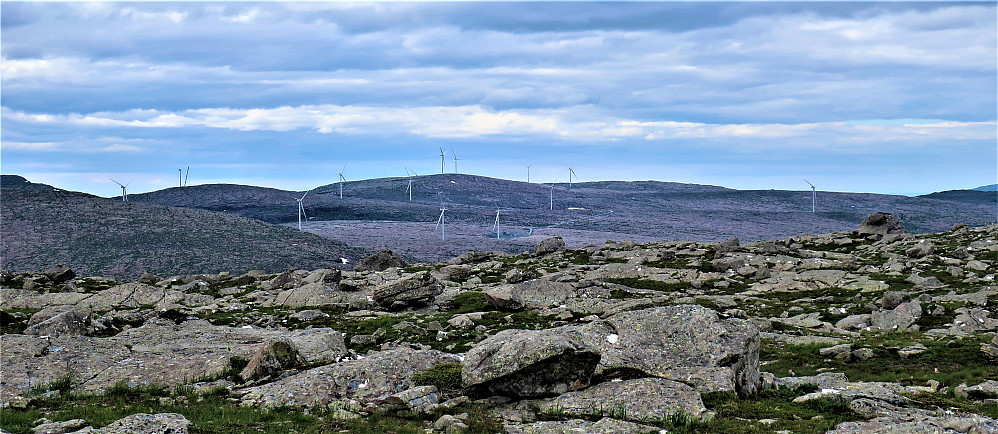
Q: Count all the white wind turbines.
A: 12